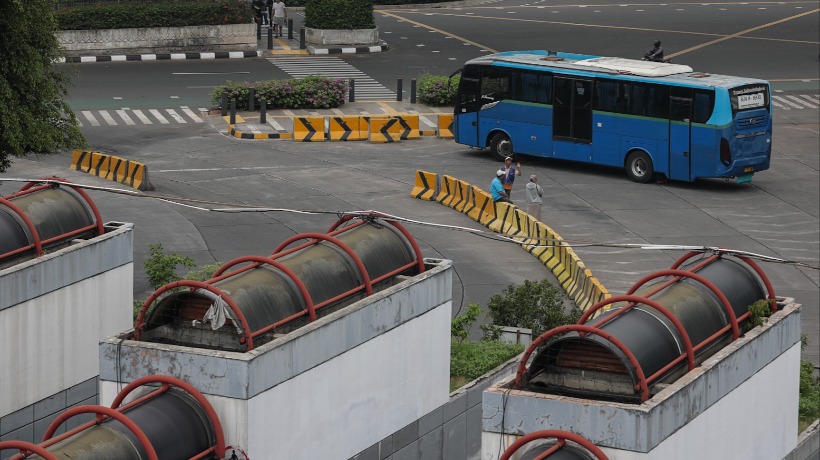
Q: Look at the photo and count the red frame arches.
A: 14